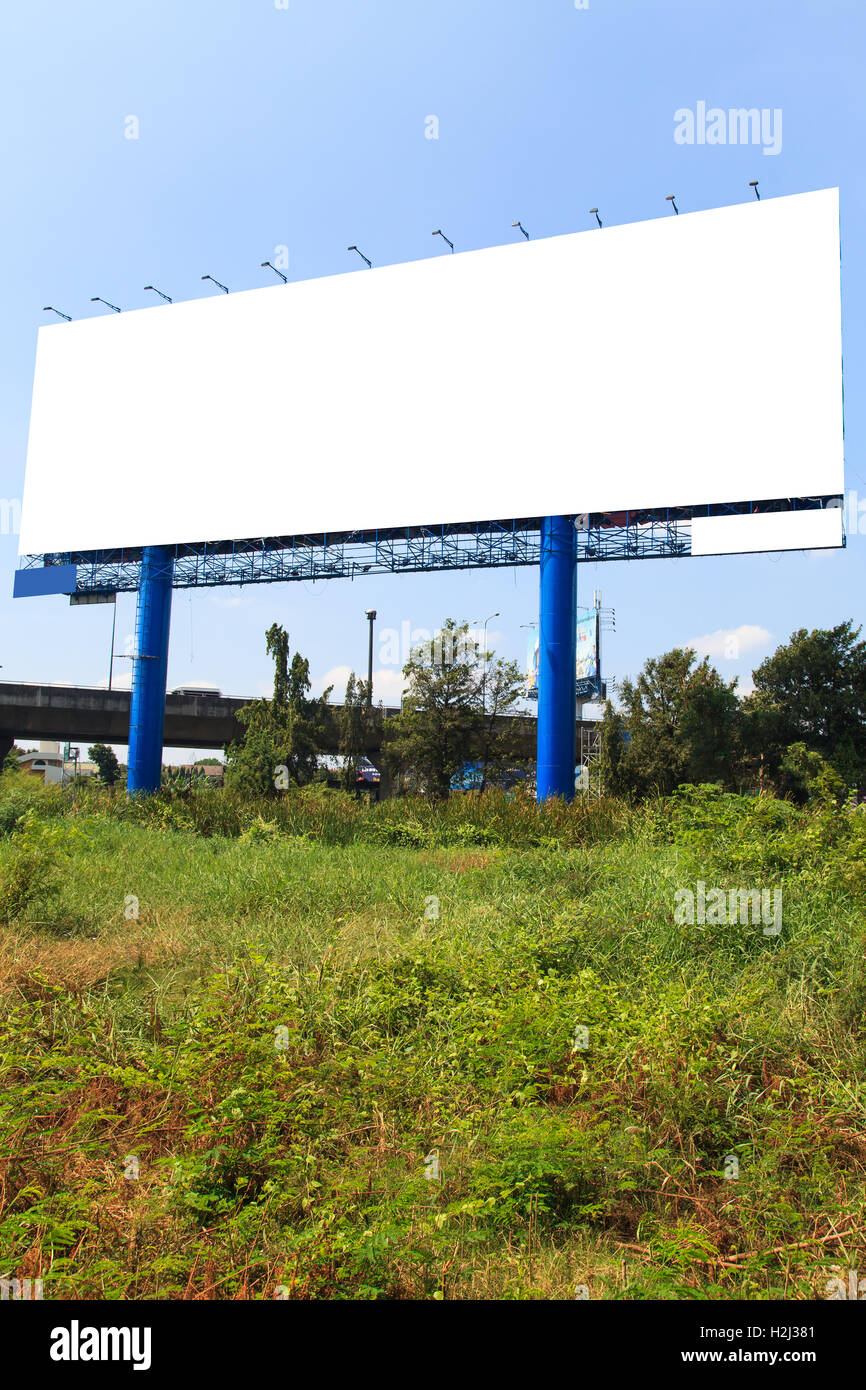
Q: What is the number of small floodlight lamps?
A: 11